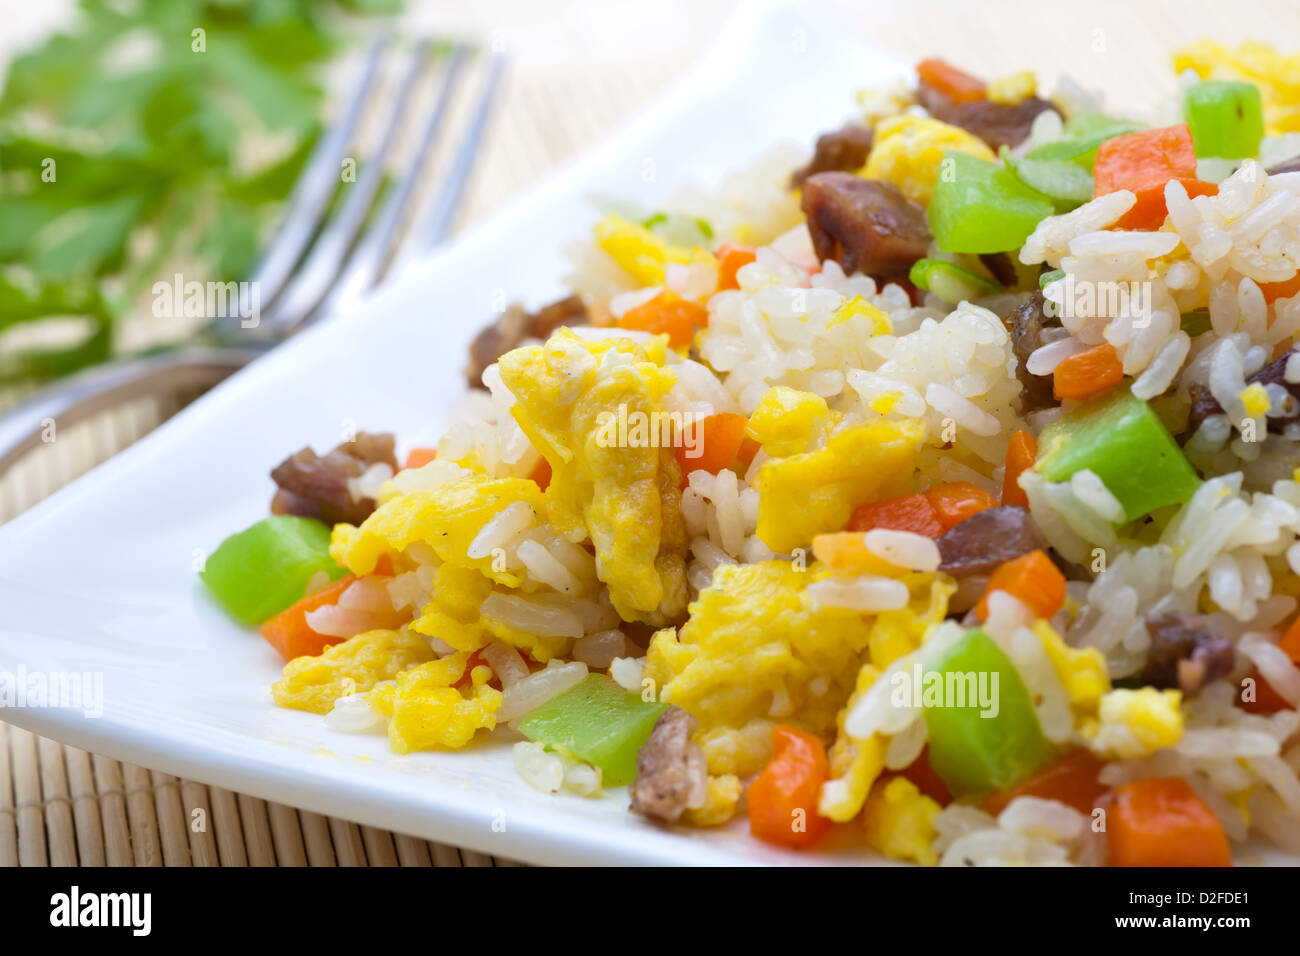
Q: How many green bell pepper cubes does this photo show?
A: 6